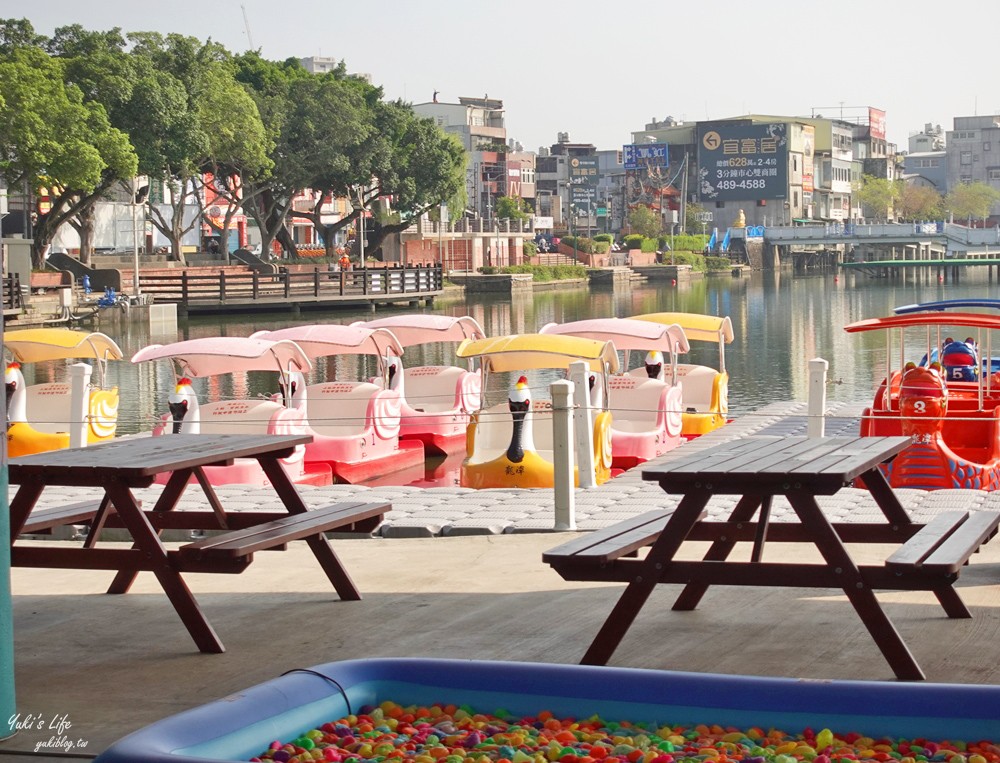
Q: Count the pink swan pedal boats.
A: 4